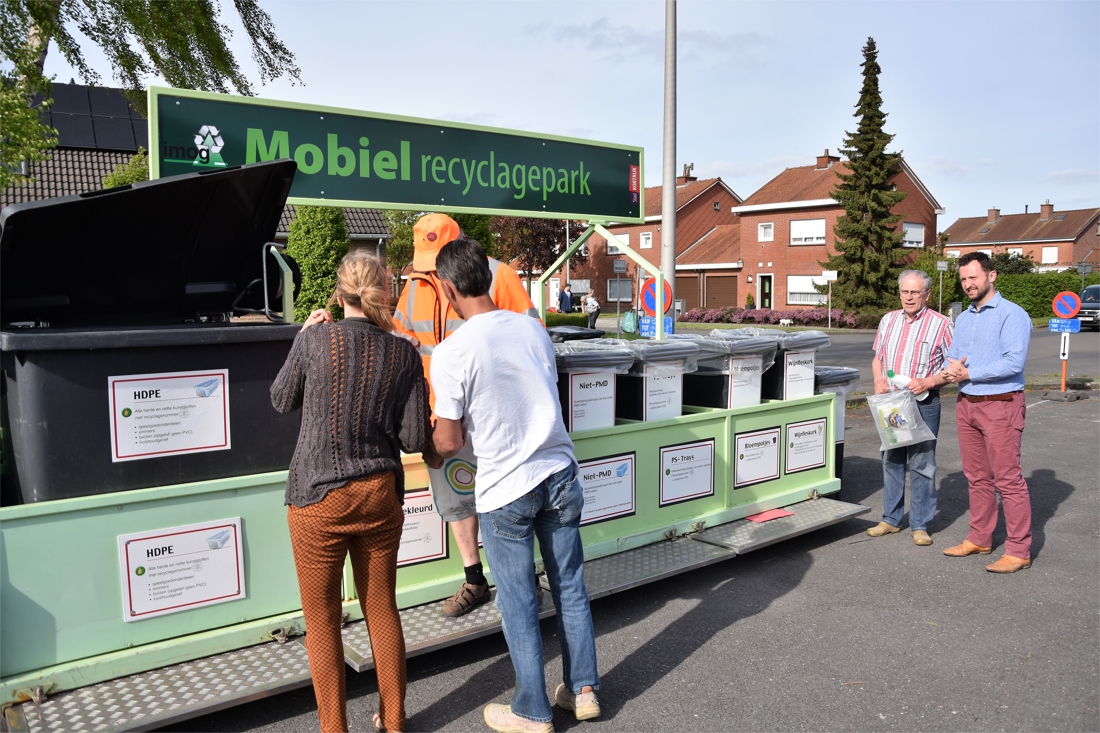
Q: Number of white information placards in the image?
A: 11